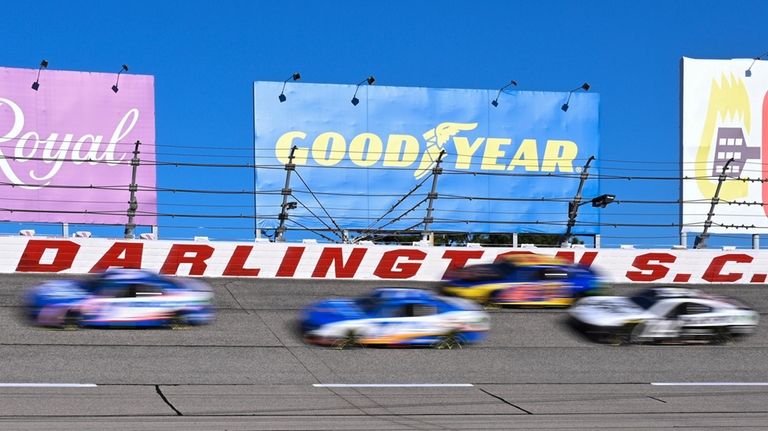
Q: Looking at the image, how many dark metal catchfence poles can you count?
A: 5